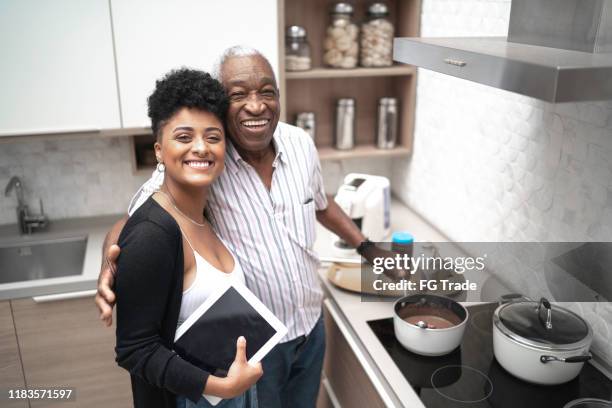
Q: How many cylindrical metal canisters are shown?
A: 3